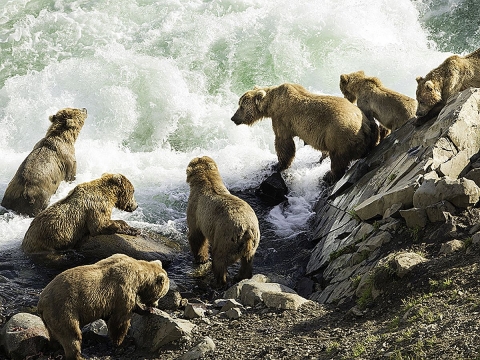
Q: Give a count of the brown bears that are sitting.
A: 2